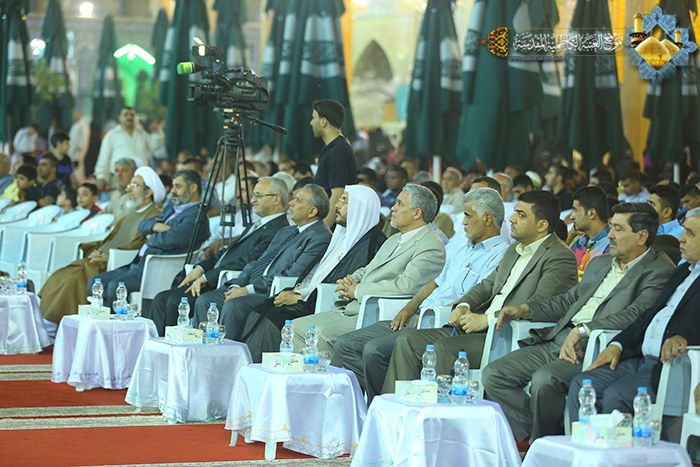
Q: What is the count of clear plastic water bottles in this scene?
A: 11